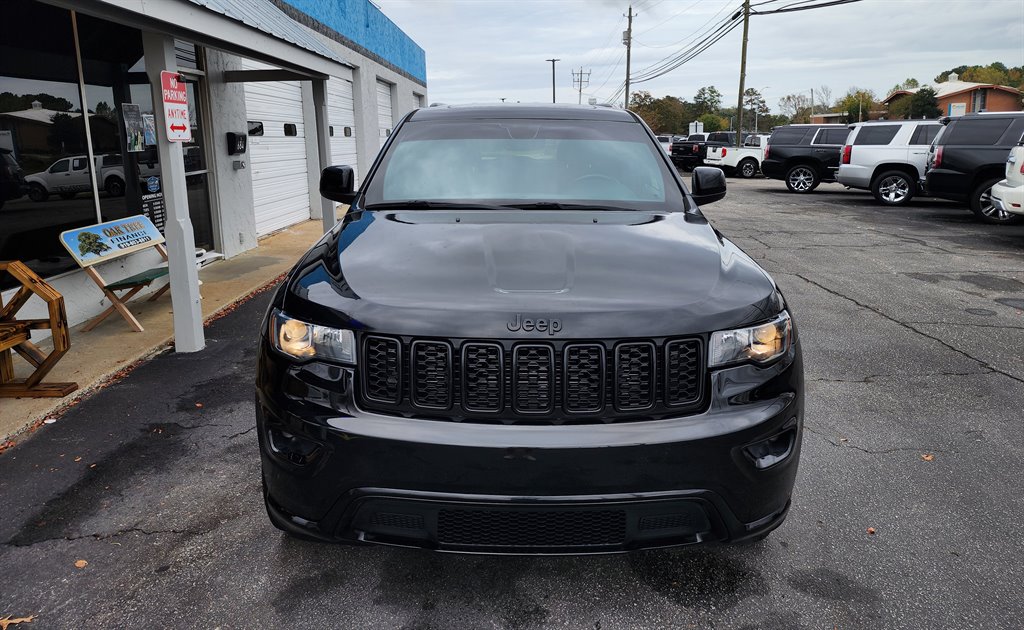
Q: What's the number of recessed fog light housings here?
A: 2